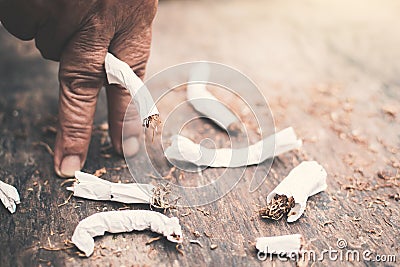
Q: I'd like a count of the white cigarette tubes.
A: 8